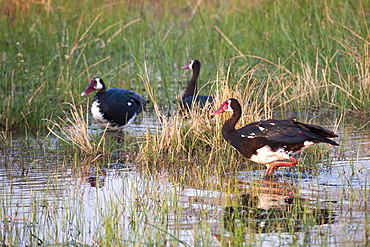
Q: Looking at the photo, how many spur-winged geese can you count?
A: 3